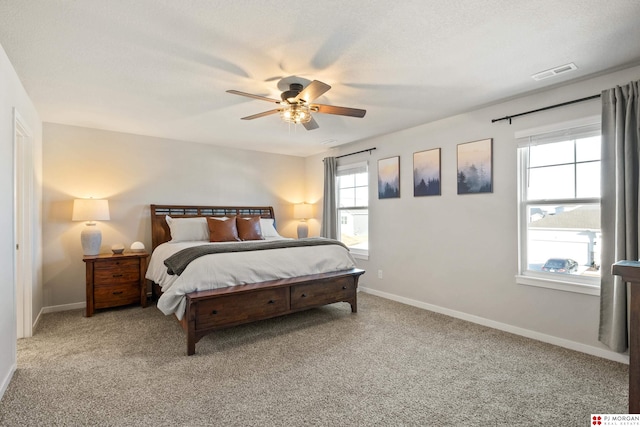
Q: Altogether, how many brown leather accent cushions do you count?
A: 2